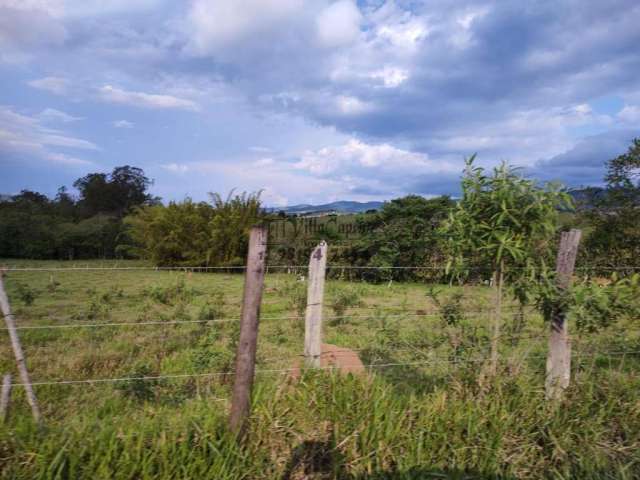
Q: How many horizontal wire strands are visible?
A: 3